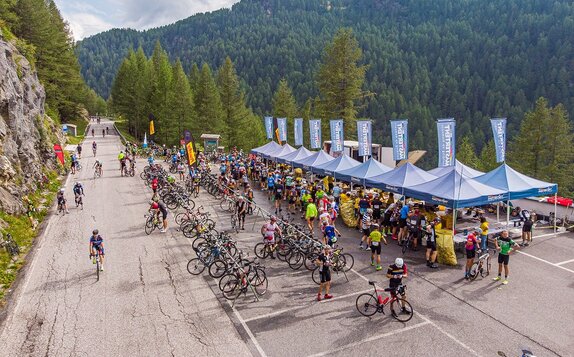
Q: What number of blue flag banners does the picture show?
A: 9